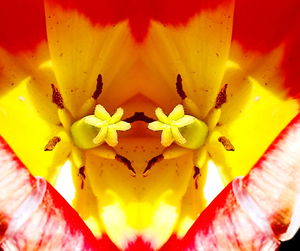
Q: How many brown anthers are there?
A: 10